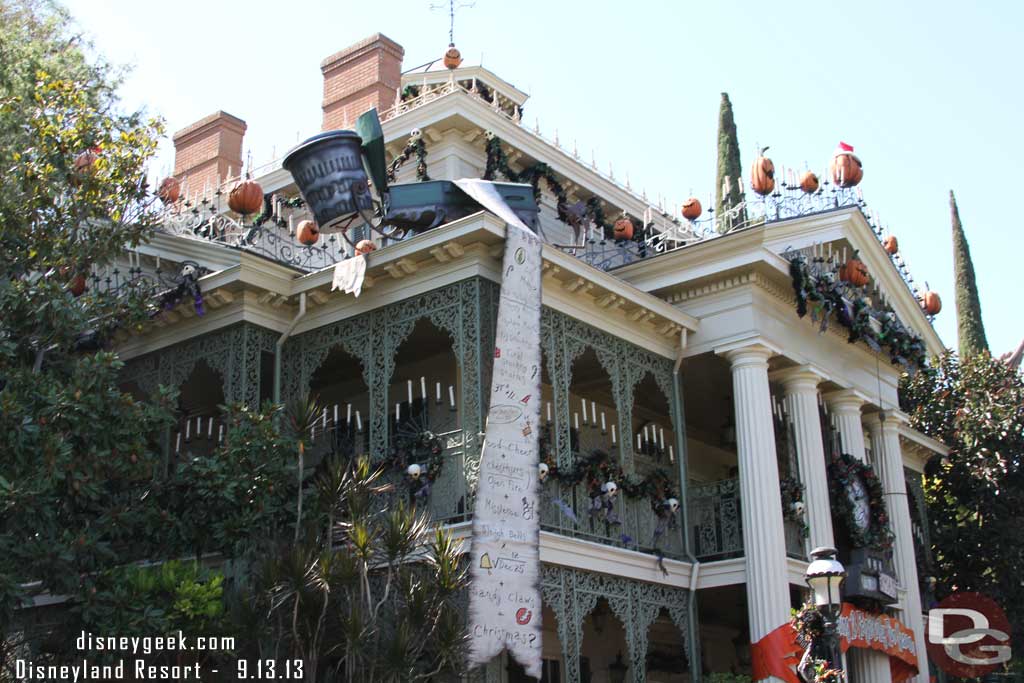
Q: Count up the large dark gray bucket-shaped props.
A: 1